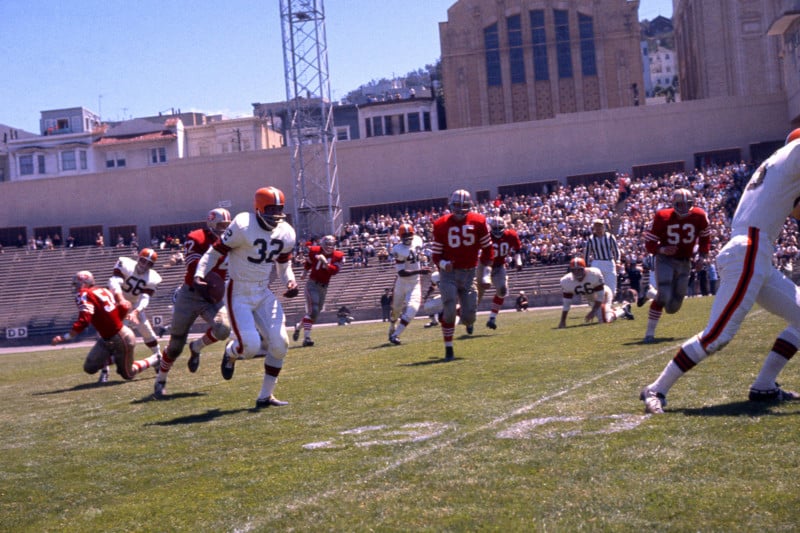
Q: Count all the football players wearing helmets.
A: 11